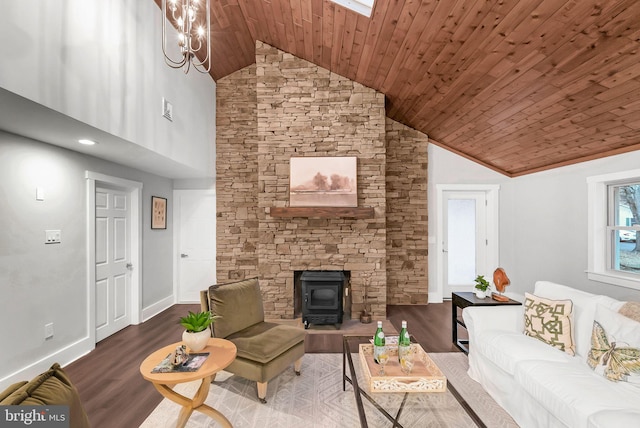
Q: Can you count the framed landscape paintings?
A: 1